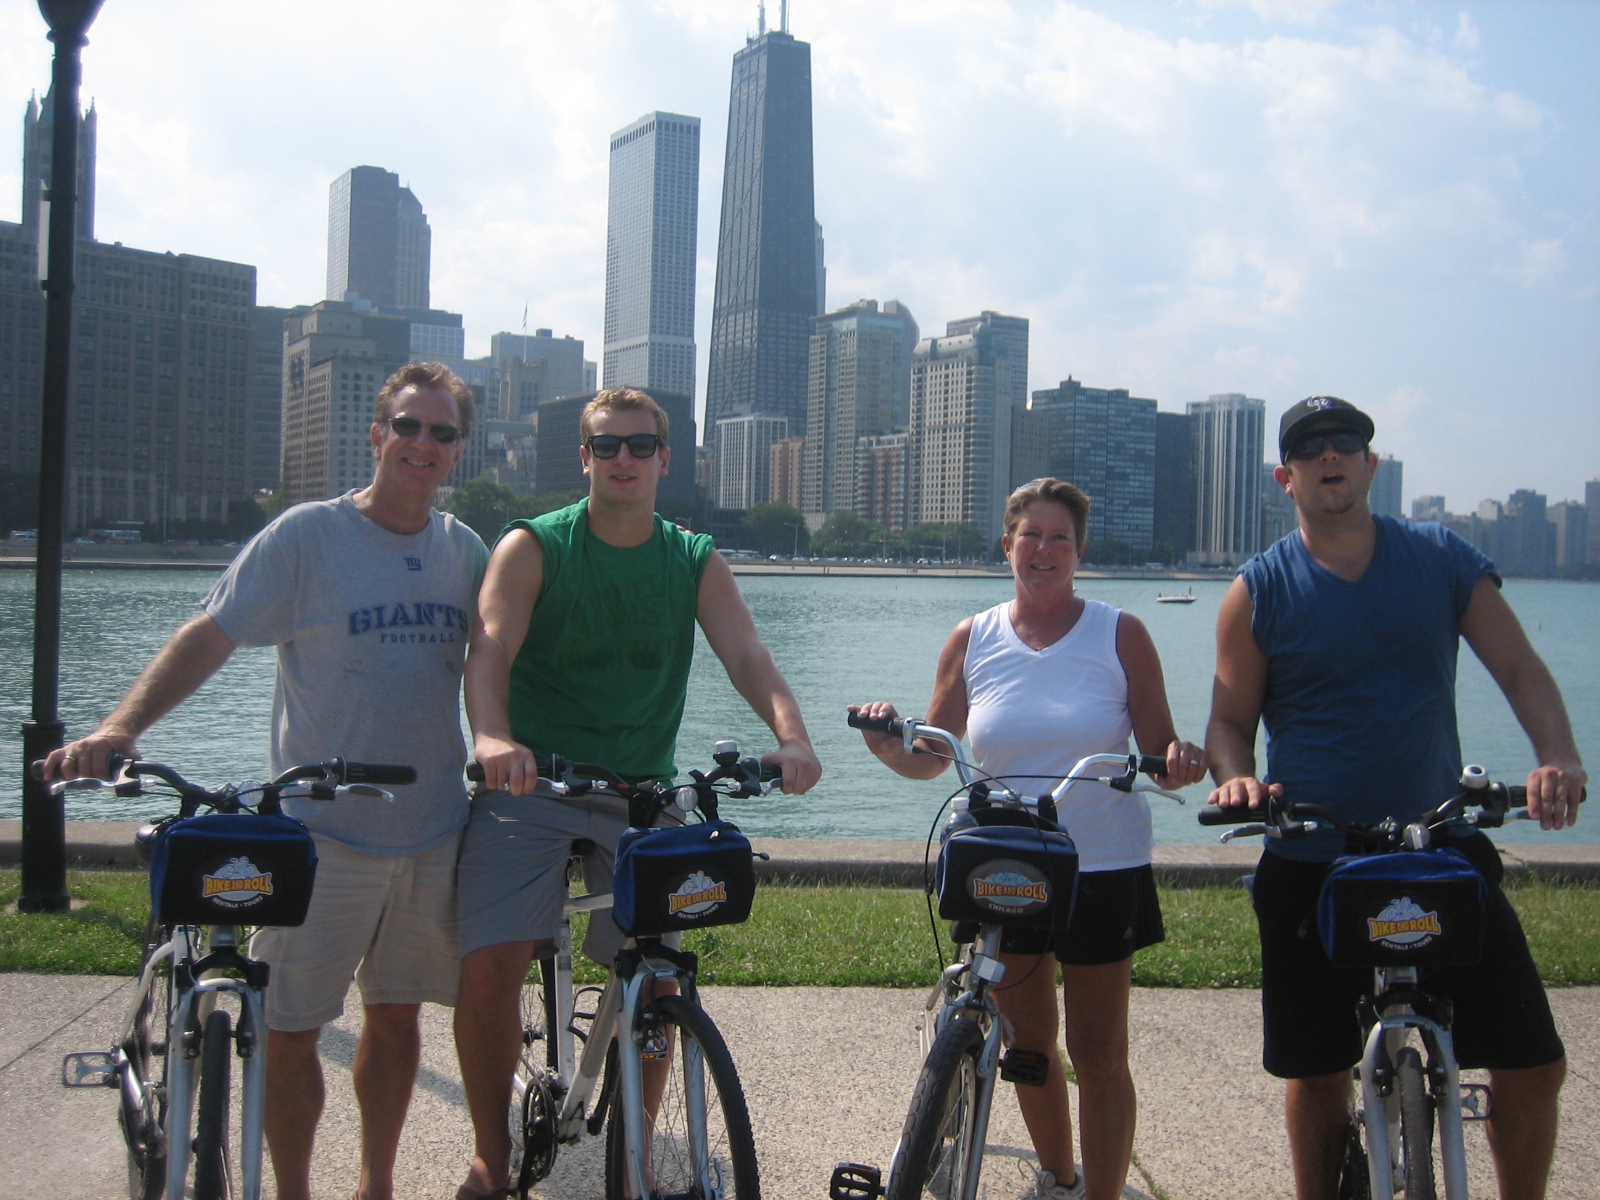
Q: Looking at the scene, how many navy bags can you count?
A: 4